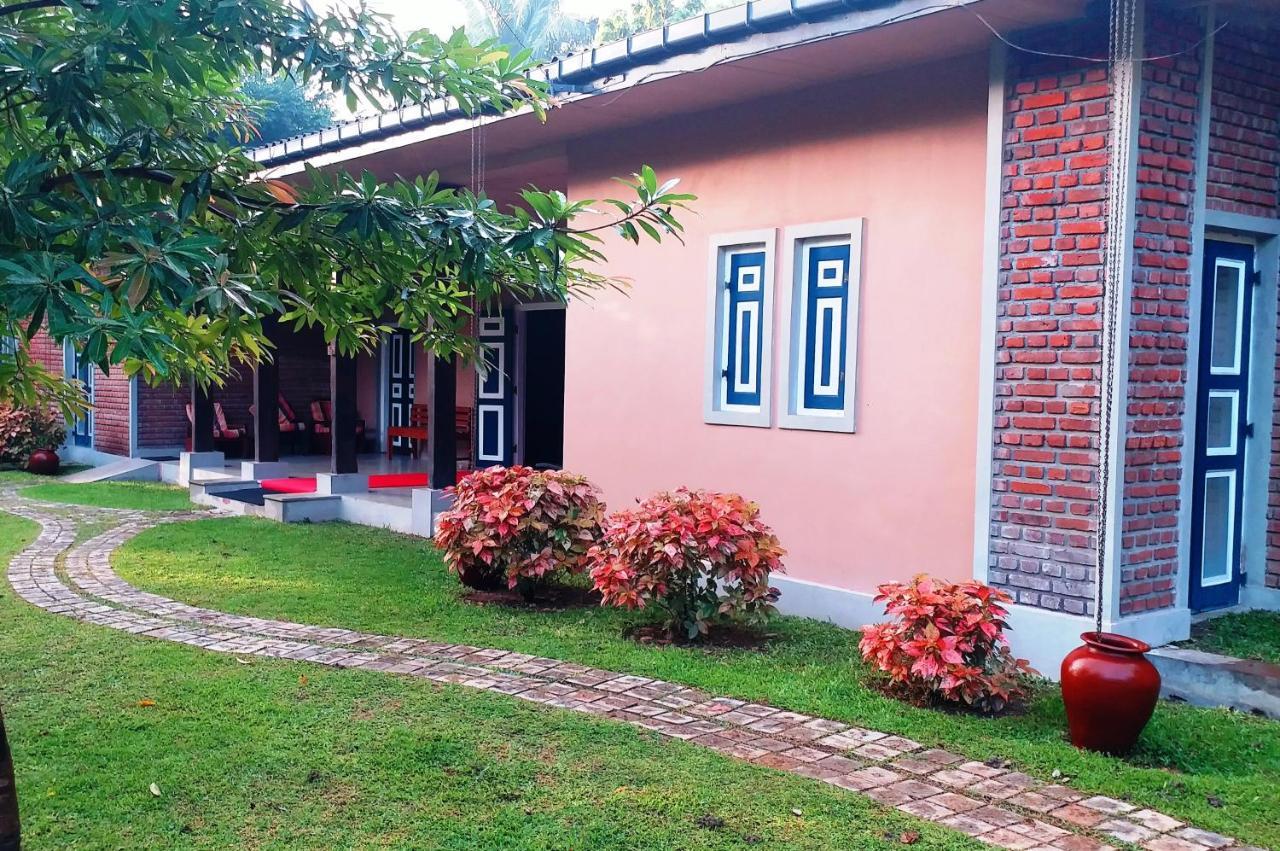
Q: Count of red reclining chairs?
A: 3